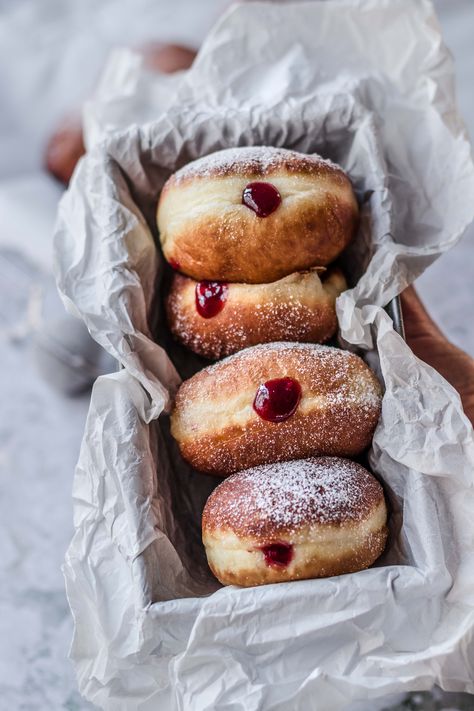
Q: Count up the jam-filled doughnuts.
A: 4